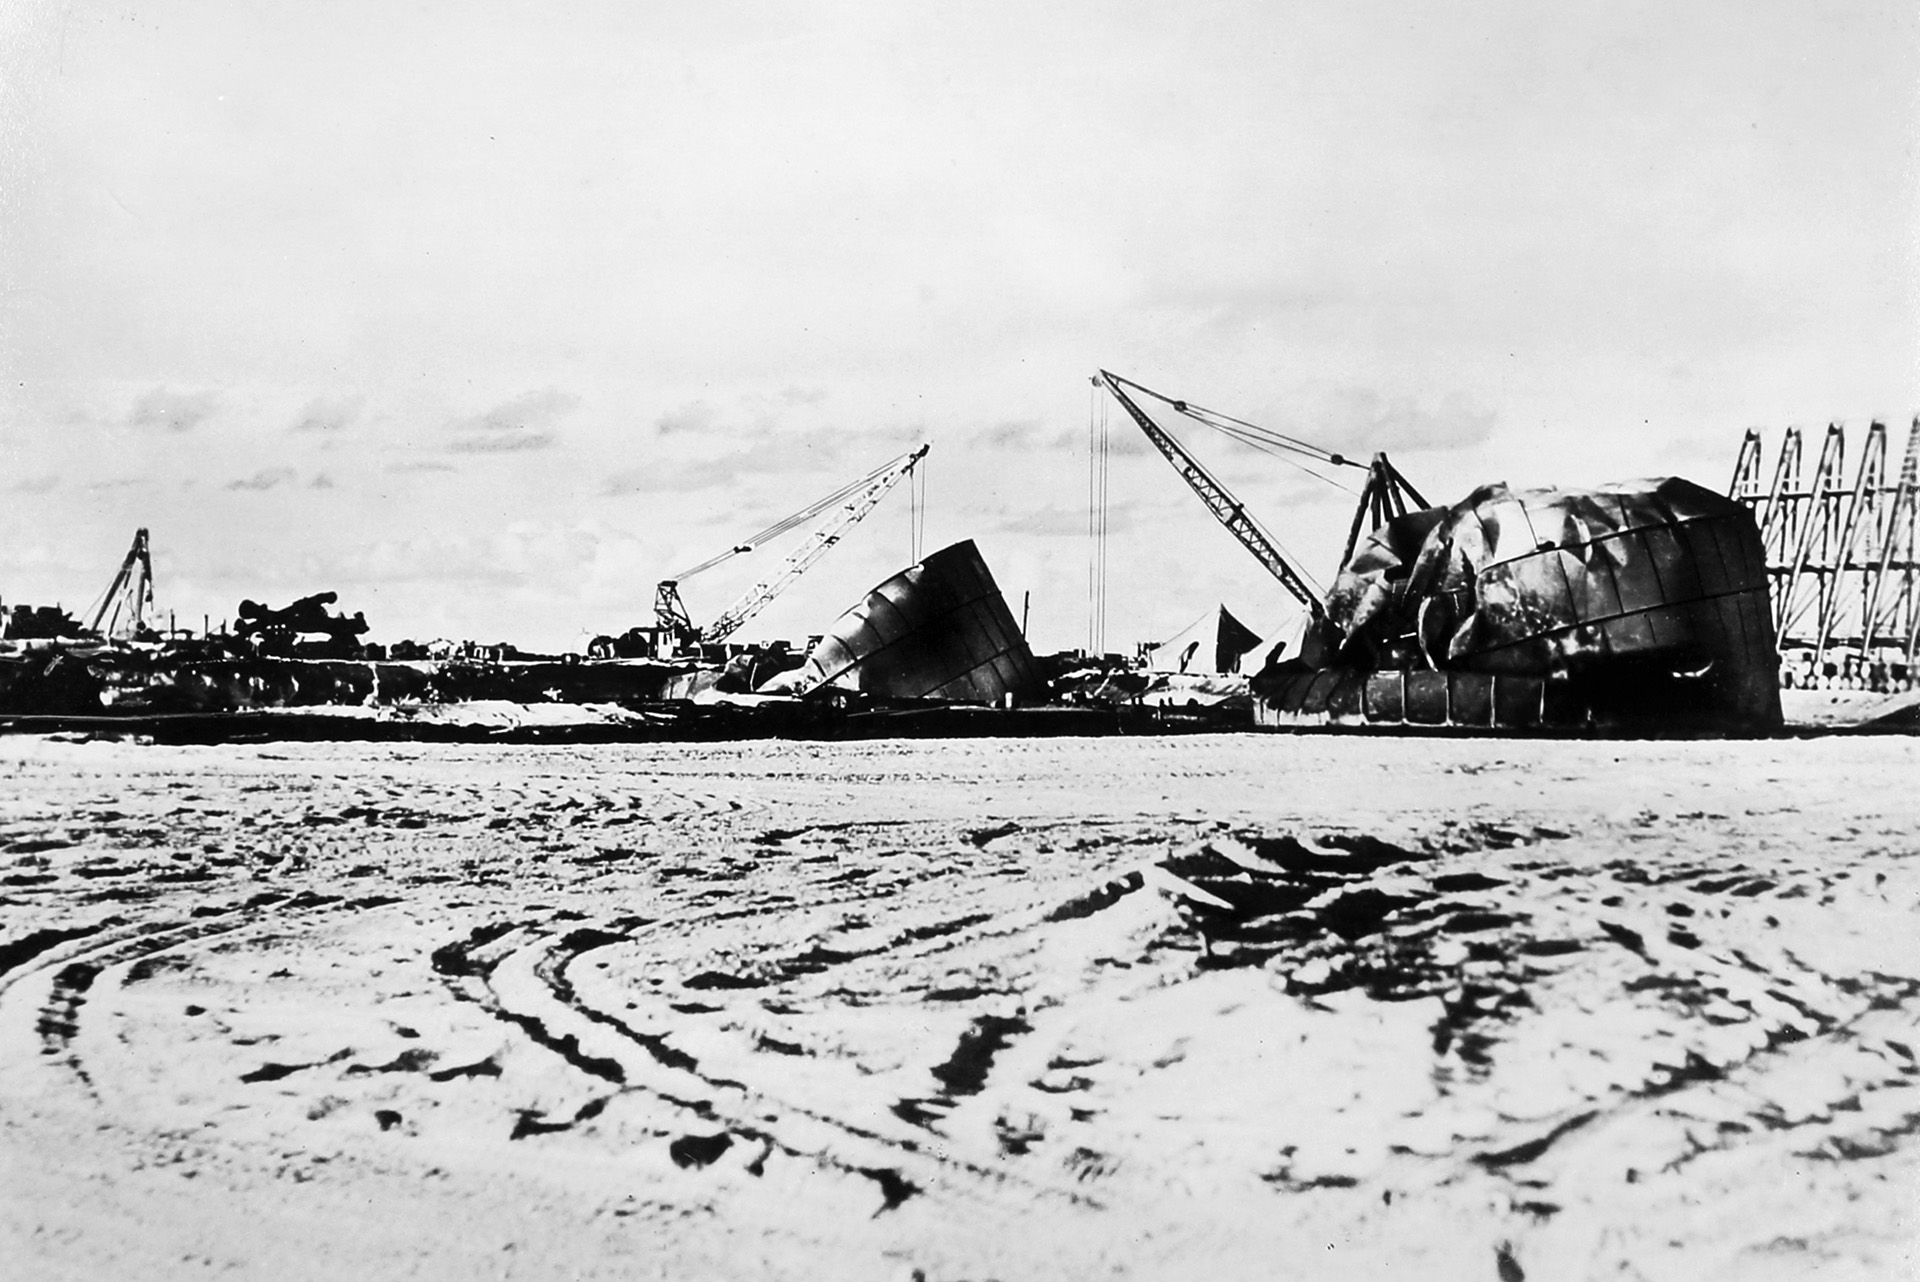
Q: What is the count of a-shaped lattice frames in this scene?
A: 5